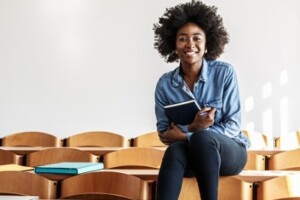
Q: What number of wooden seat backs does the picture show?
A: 14